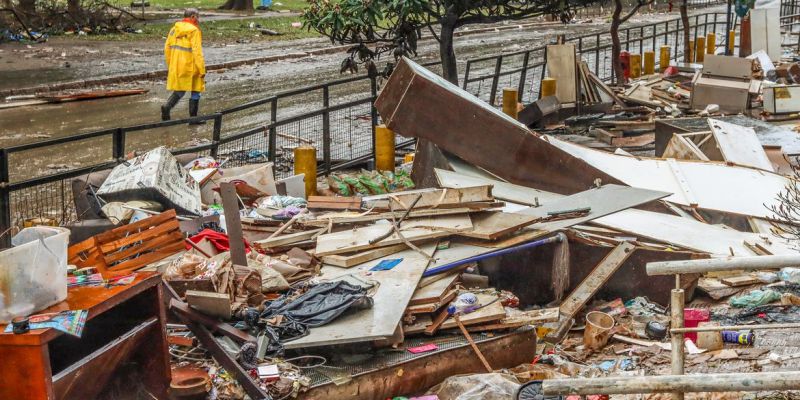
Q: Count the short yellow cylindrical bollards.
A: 11